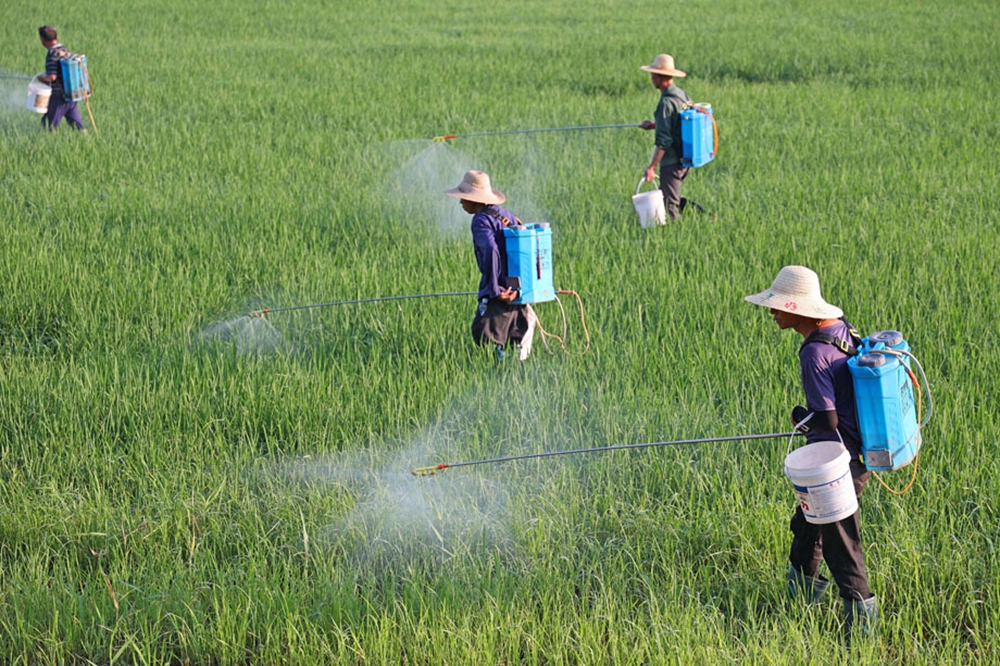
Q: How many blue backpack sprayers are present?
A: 4